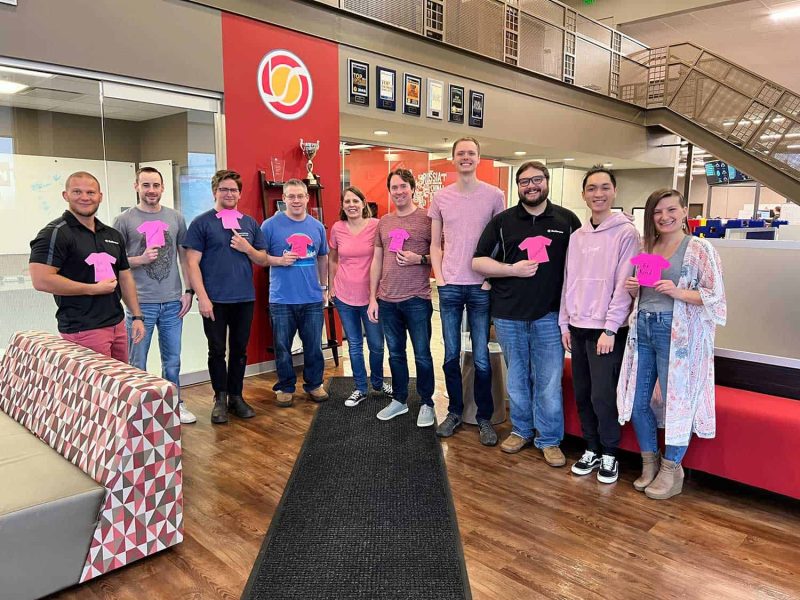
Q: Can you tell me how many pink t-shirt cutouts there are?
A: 7